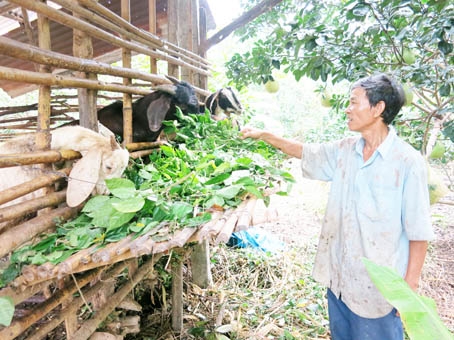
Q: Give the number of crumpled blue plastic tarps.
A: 1